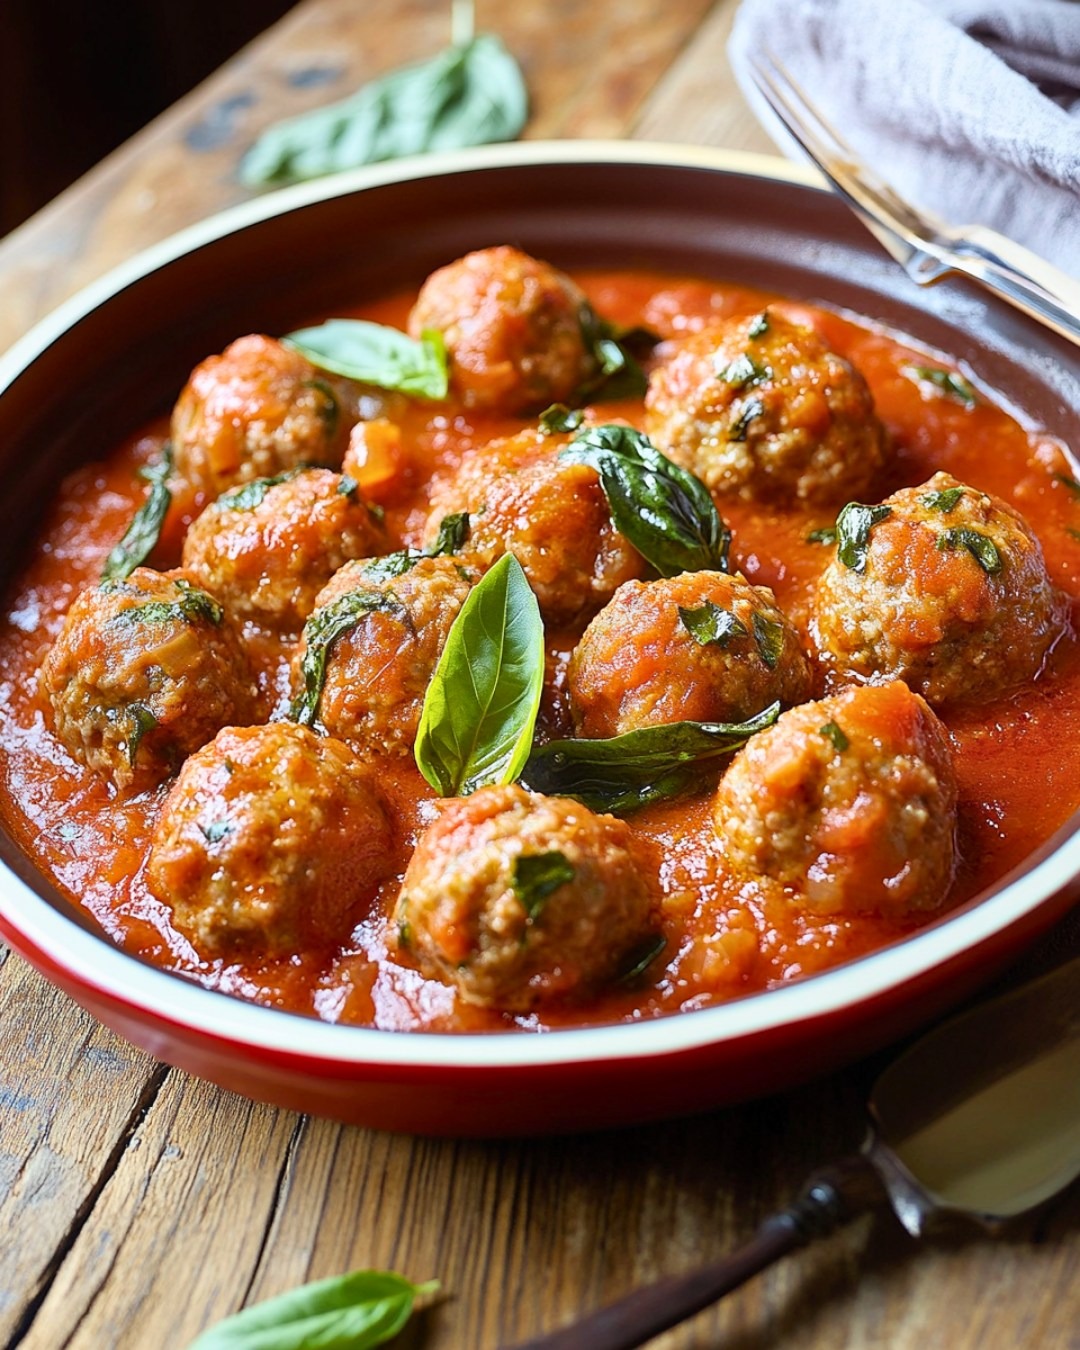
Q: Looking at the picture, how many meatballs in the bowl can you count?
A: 12